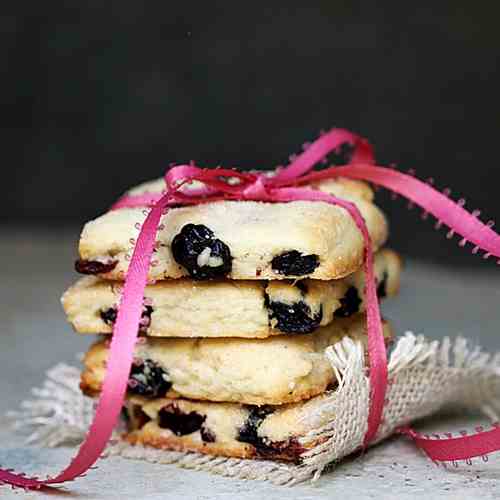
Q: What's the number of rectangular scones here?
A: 4